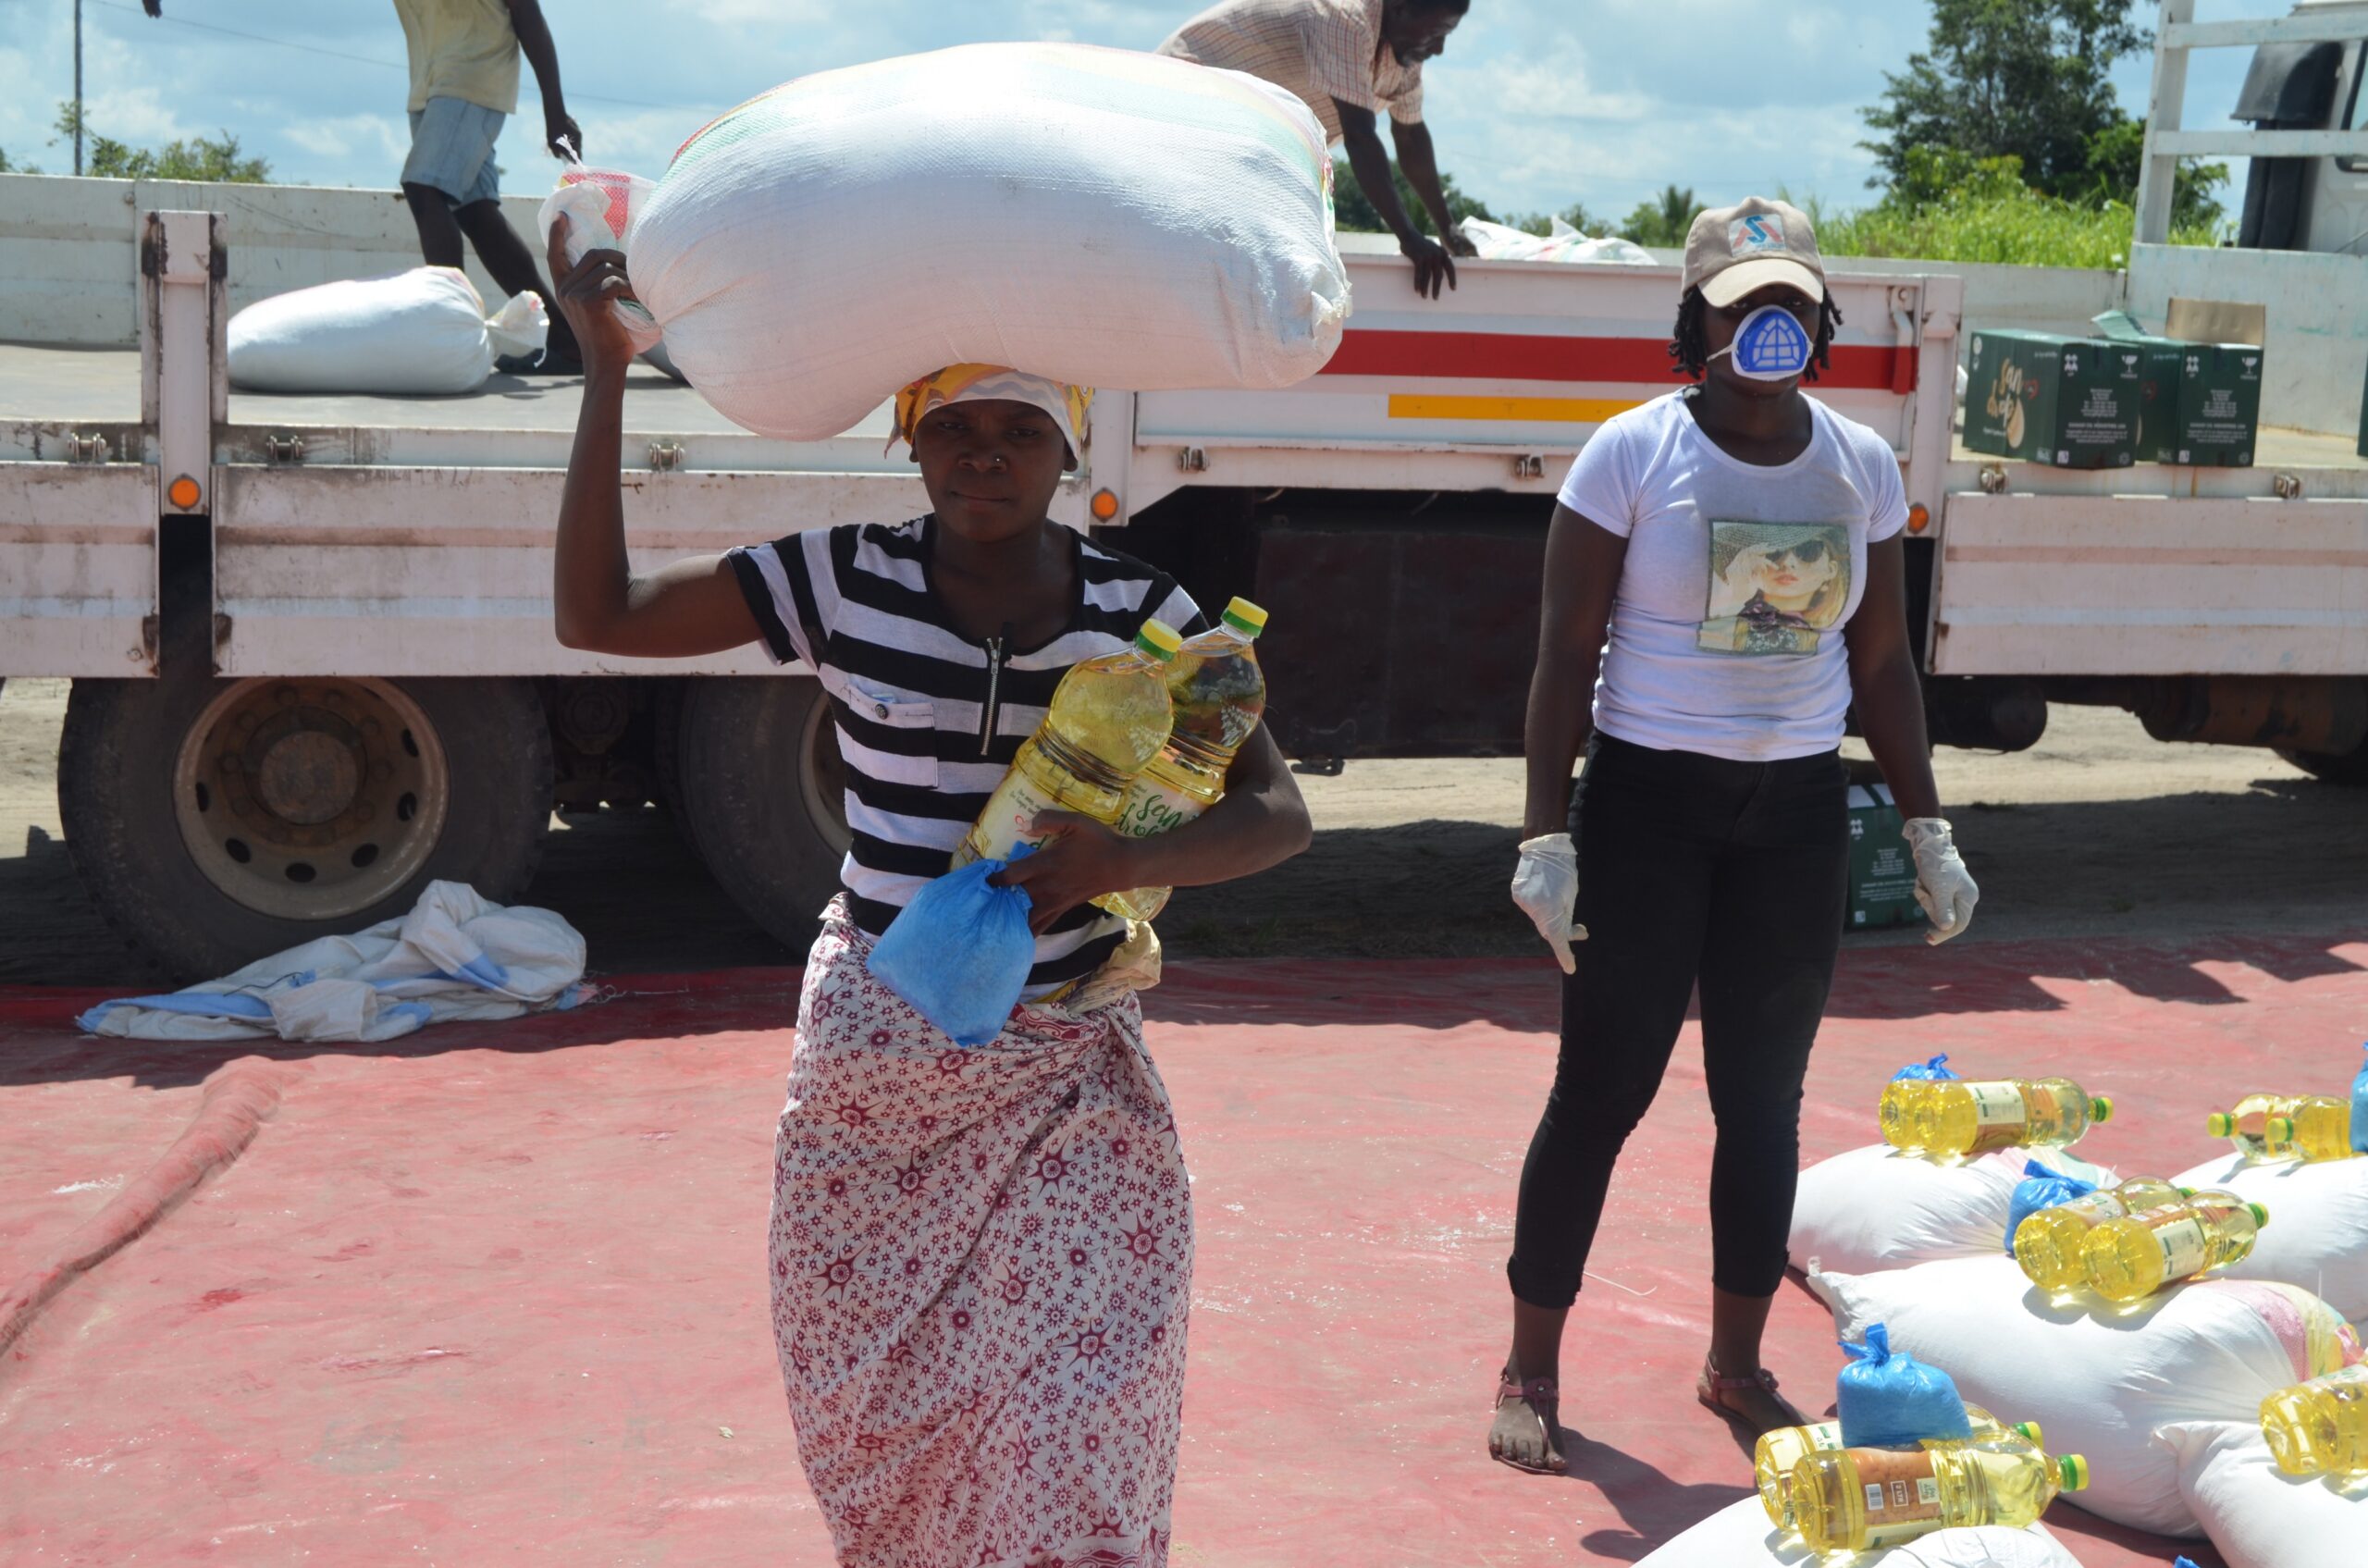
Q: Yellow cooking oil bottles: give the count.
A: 12